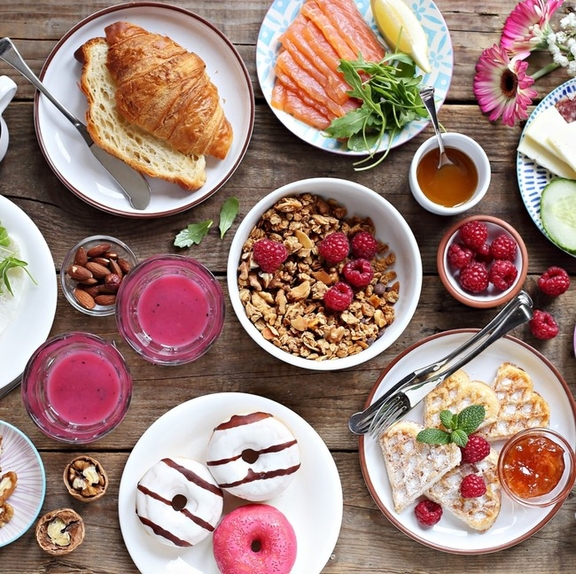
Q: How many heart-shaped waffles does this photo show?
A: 4